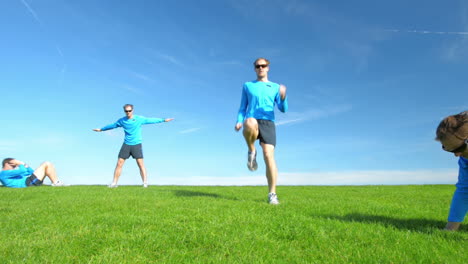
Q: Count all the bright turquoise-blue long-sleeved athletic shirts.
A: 4